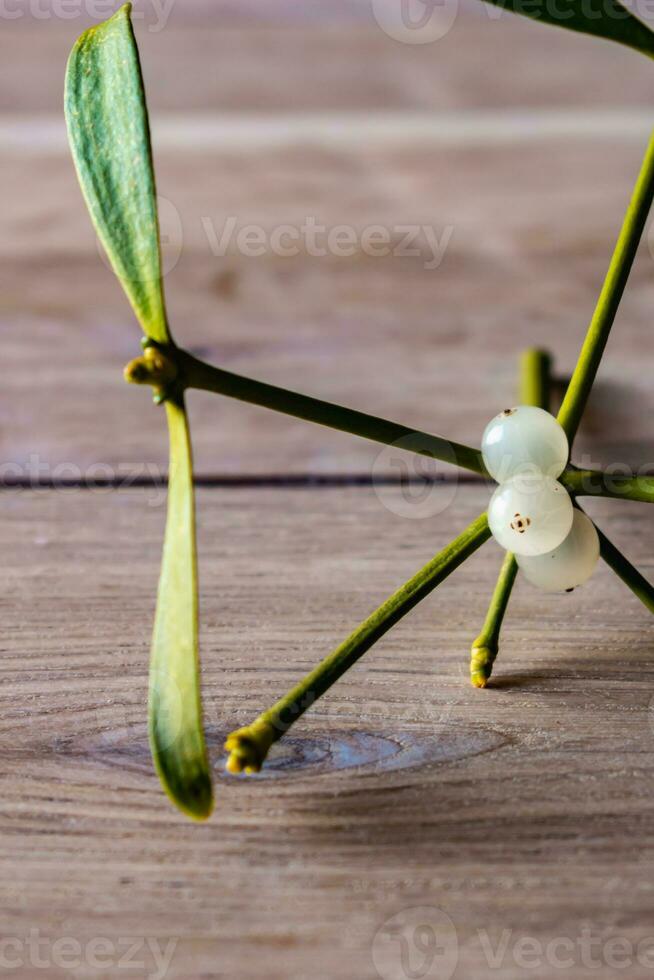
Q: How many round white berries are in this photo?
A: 3